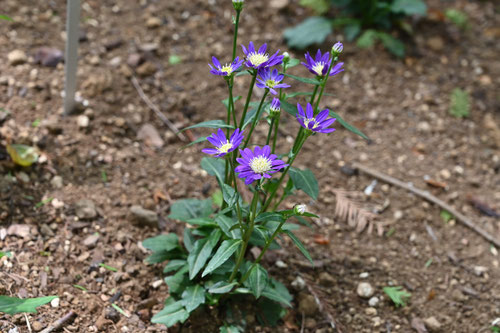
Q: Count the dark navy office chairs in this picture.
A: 0